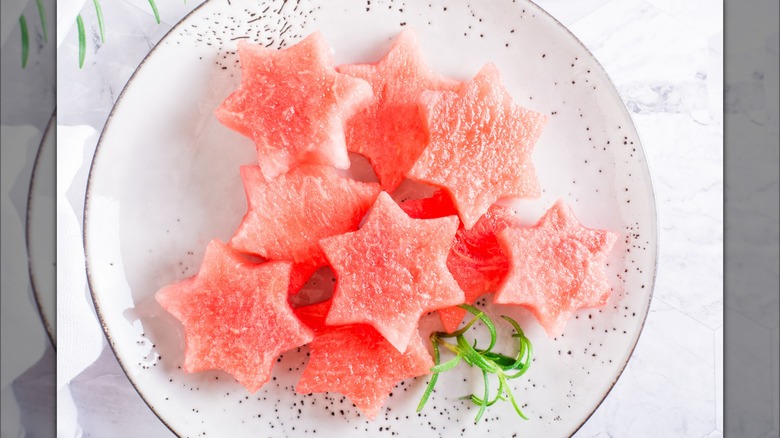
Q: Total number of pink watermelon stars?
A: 9